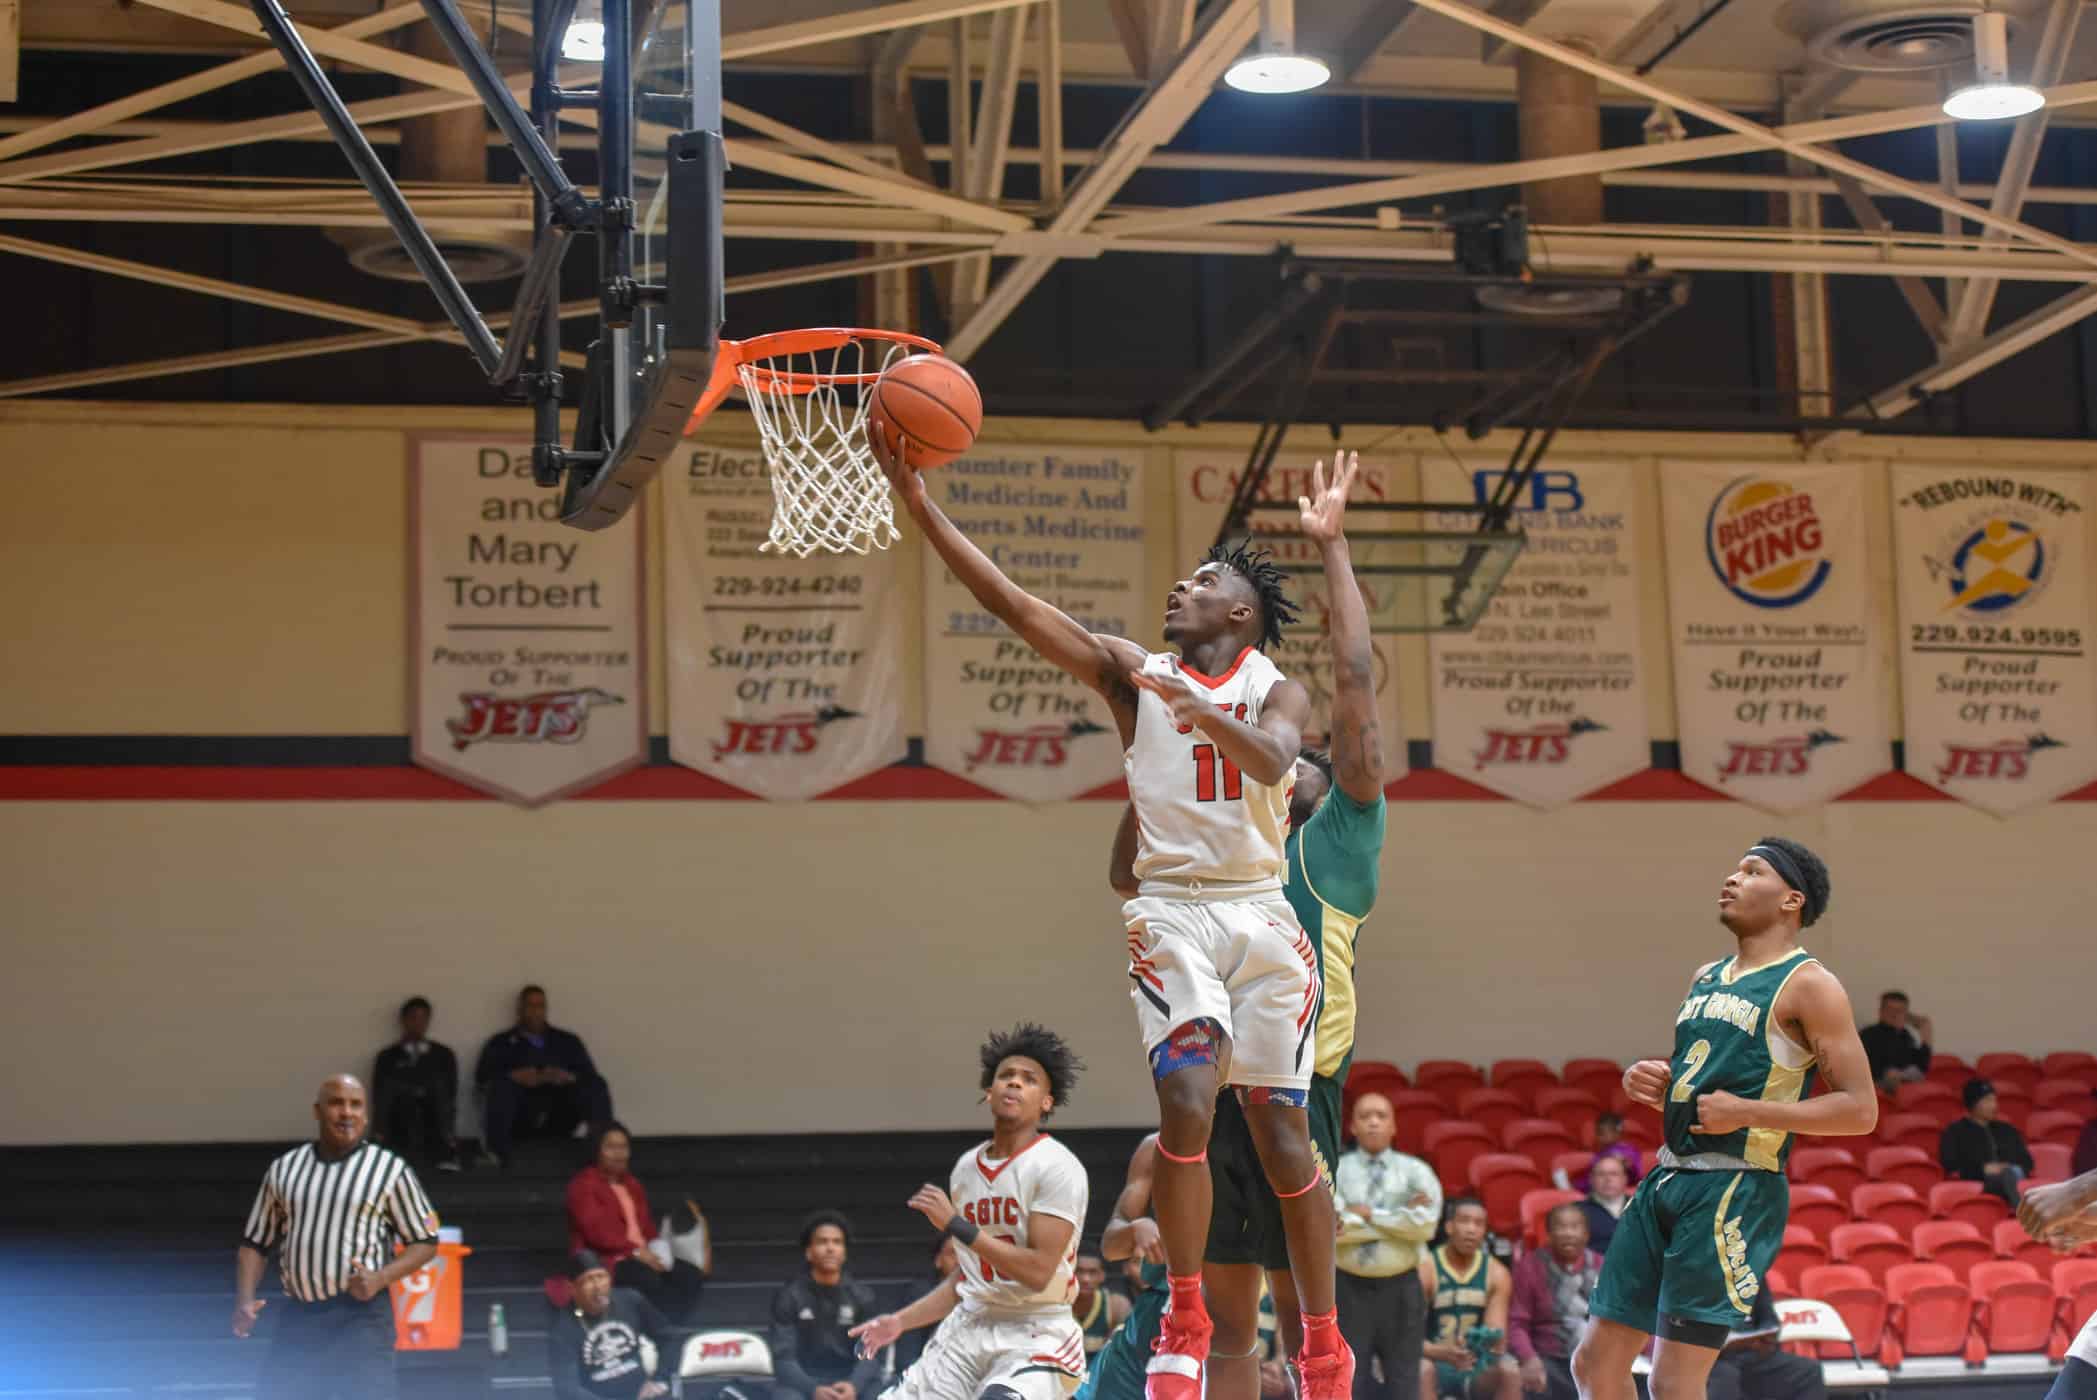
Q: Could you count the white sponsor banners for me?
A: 7